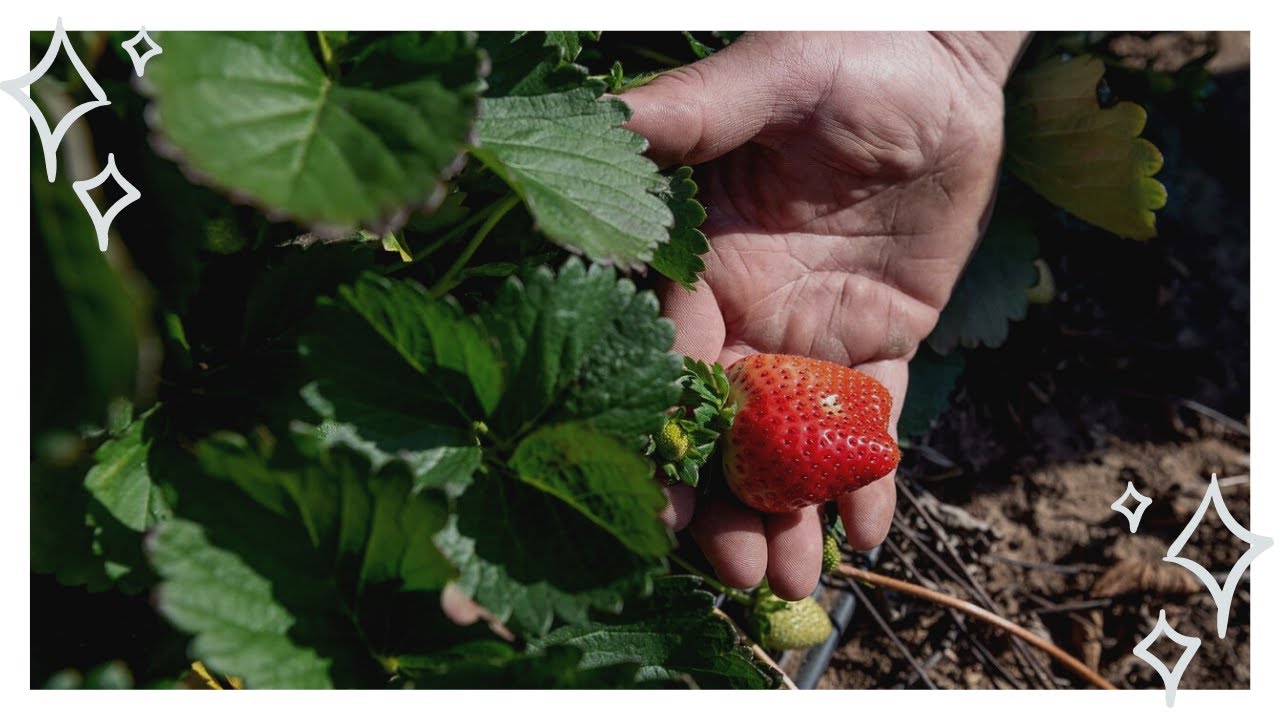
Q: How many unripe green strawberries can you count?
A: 3